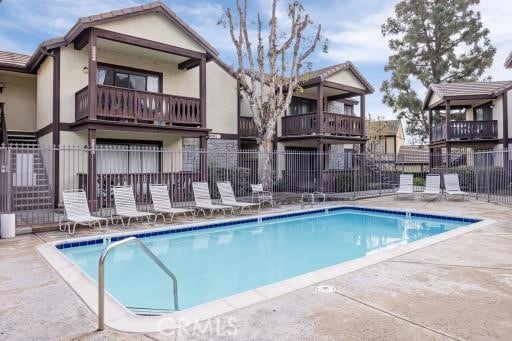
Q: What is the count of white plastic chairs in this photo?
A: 9